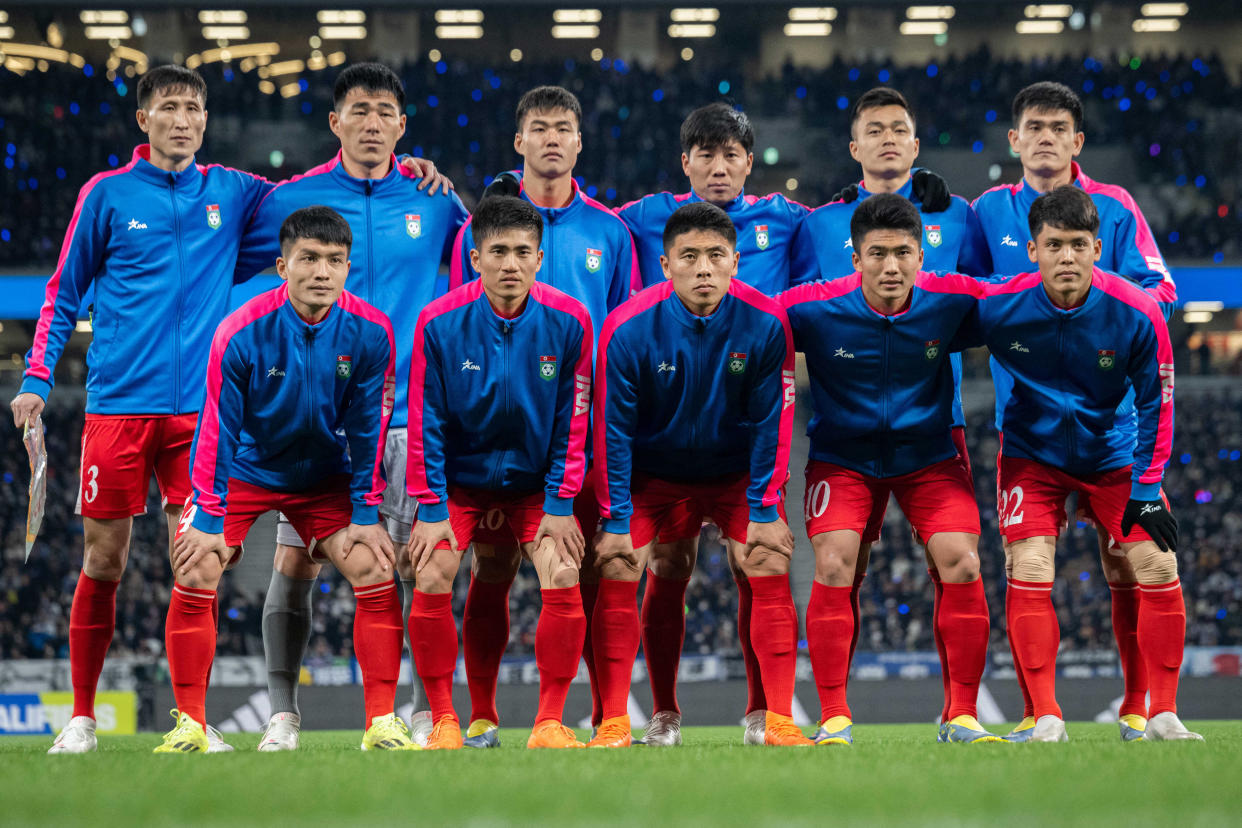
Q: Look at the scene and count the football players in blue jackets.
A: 11